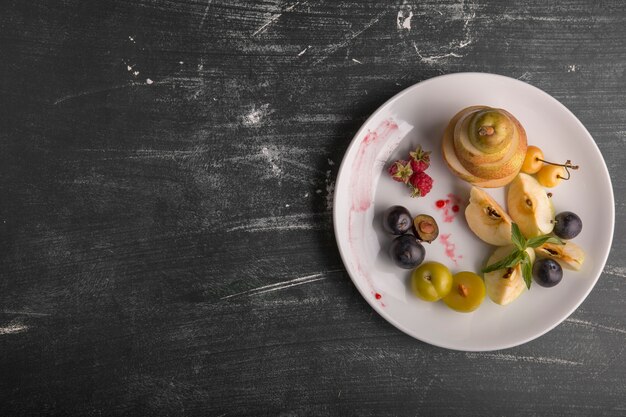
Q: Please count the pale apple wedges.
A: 4